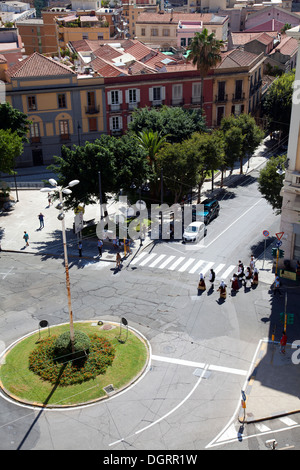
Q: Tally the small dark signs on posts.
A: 2